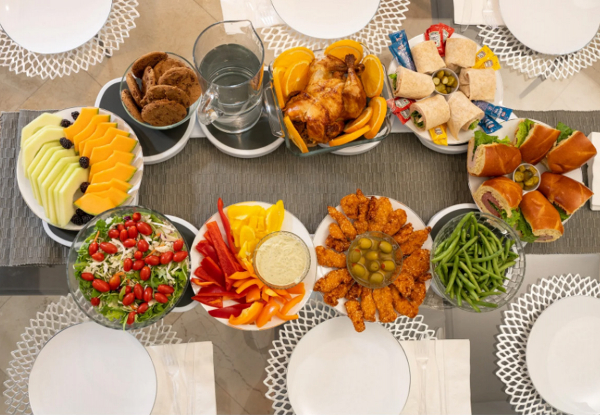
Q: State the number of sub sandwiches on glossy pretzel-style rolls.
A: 6